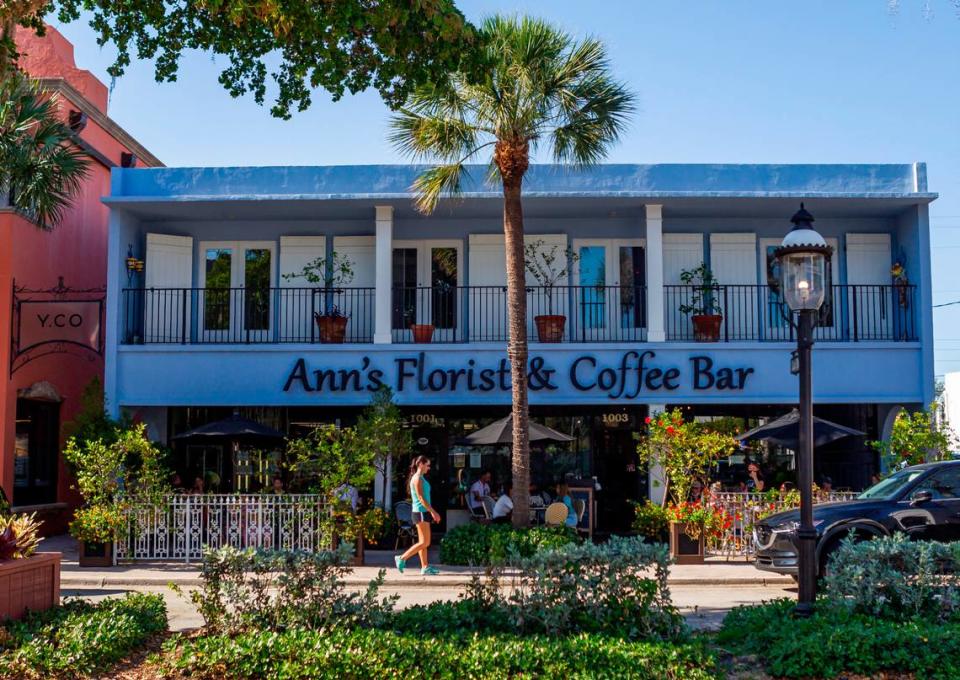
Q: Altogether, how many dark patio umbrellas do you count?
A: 3